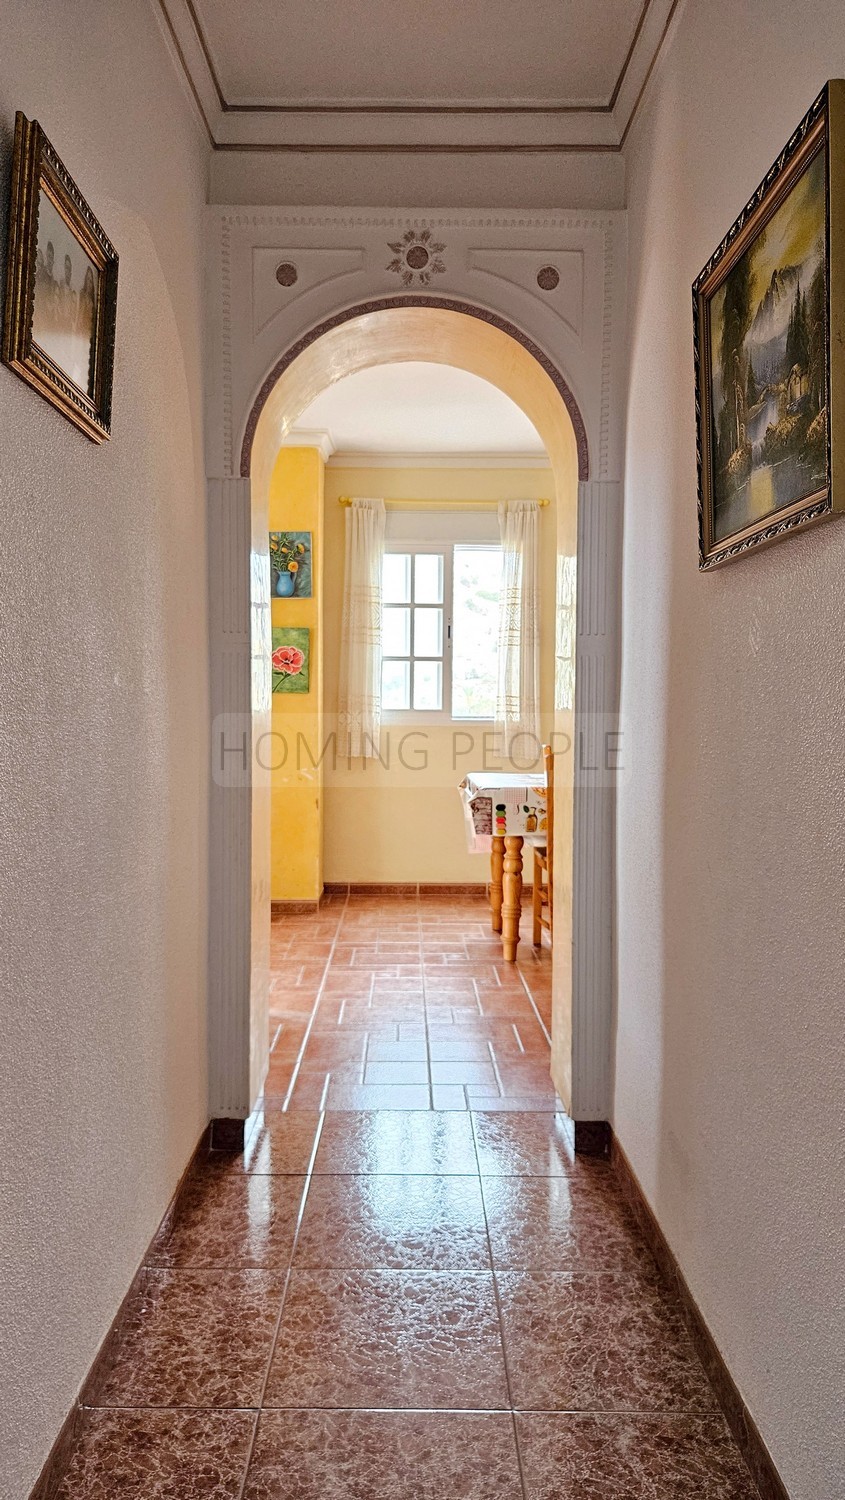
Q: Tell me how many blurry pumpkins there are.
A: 0